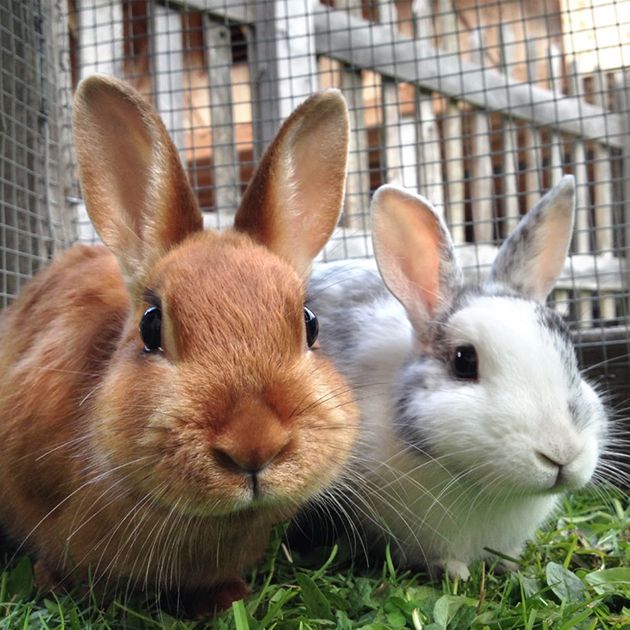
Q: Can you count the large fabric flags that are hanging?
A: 0